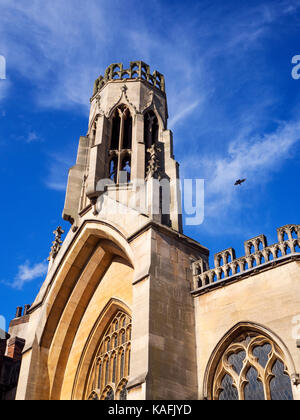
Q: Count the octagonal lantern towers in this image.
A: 1